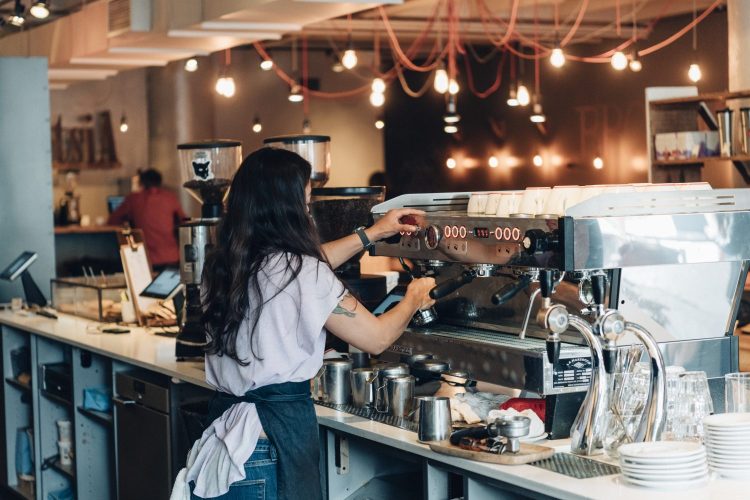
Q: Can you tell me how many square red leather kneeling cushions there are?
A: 0